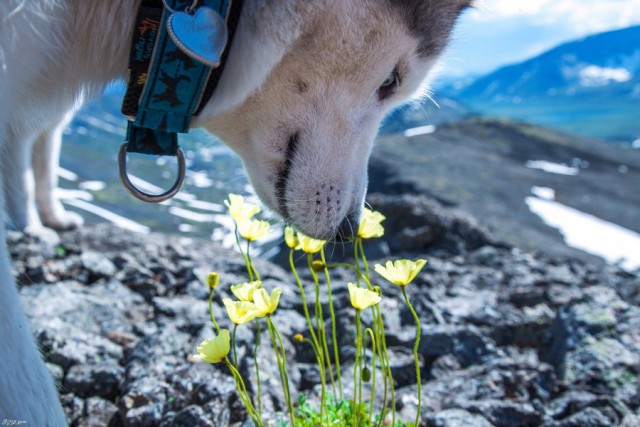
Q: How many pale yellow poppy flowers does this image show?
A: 11